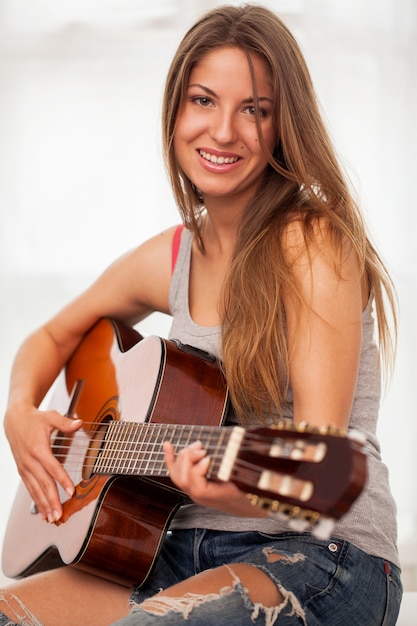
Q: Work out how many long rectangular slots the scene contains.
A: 2